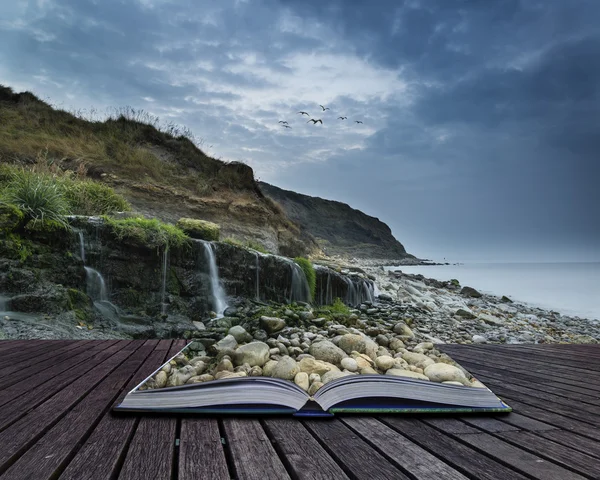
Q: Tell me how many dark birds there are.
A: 7